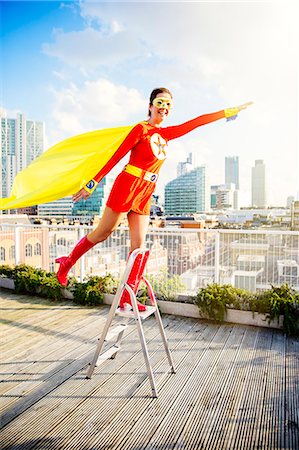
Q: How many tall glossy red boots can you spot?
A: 2